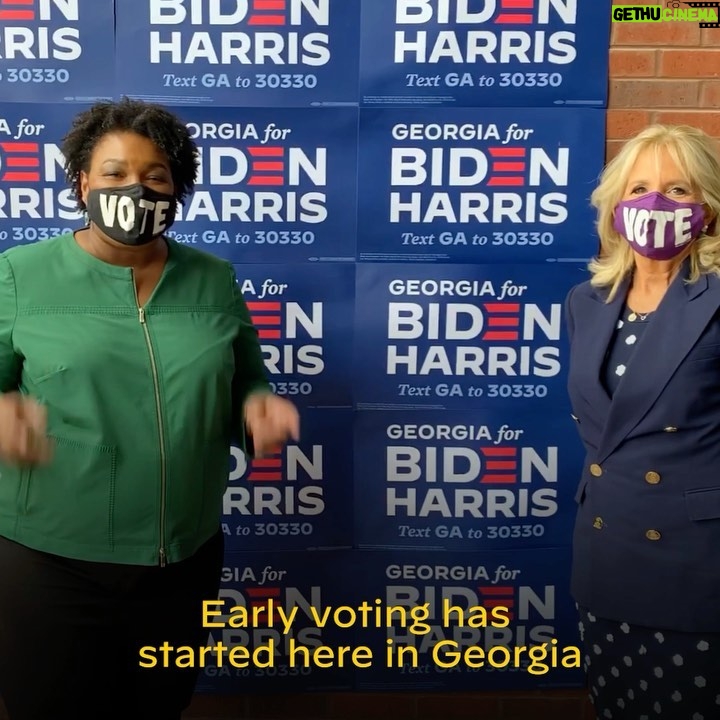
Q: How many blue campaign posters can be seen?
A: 12